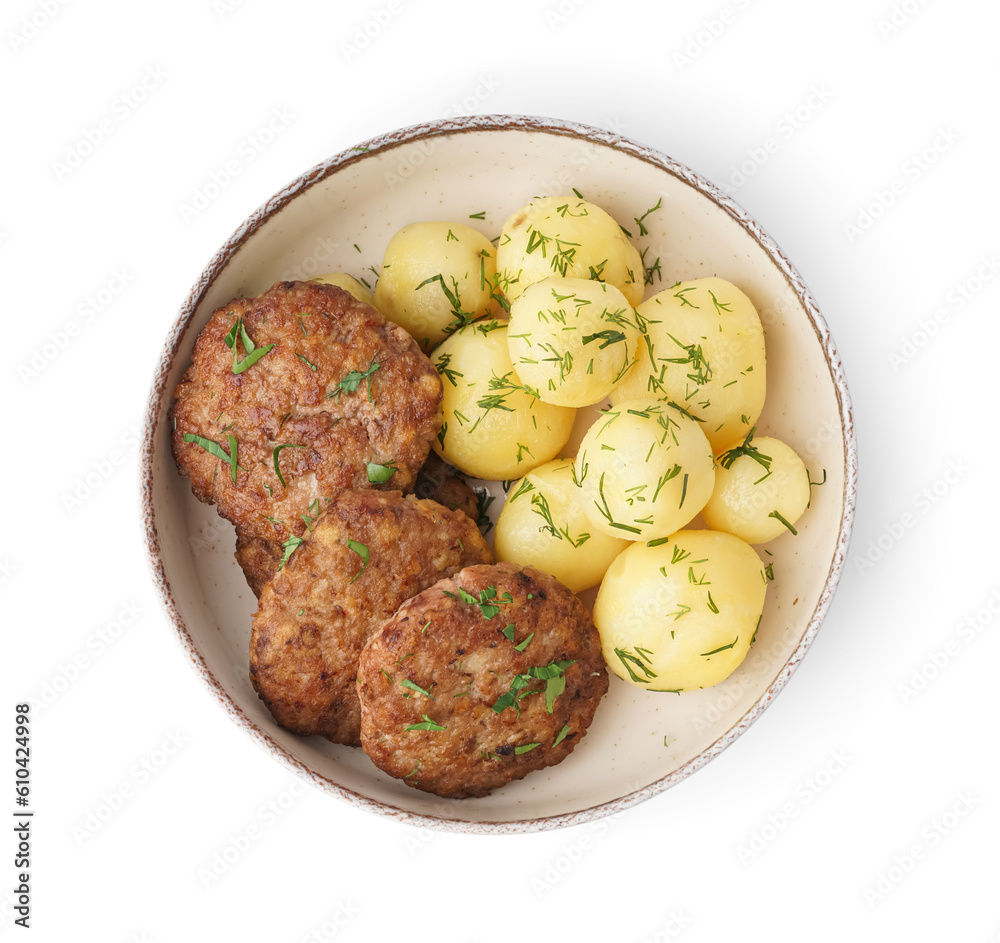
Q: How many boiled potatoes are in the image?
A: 10